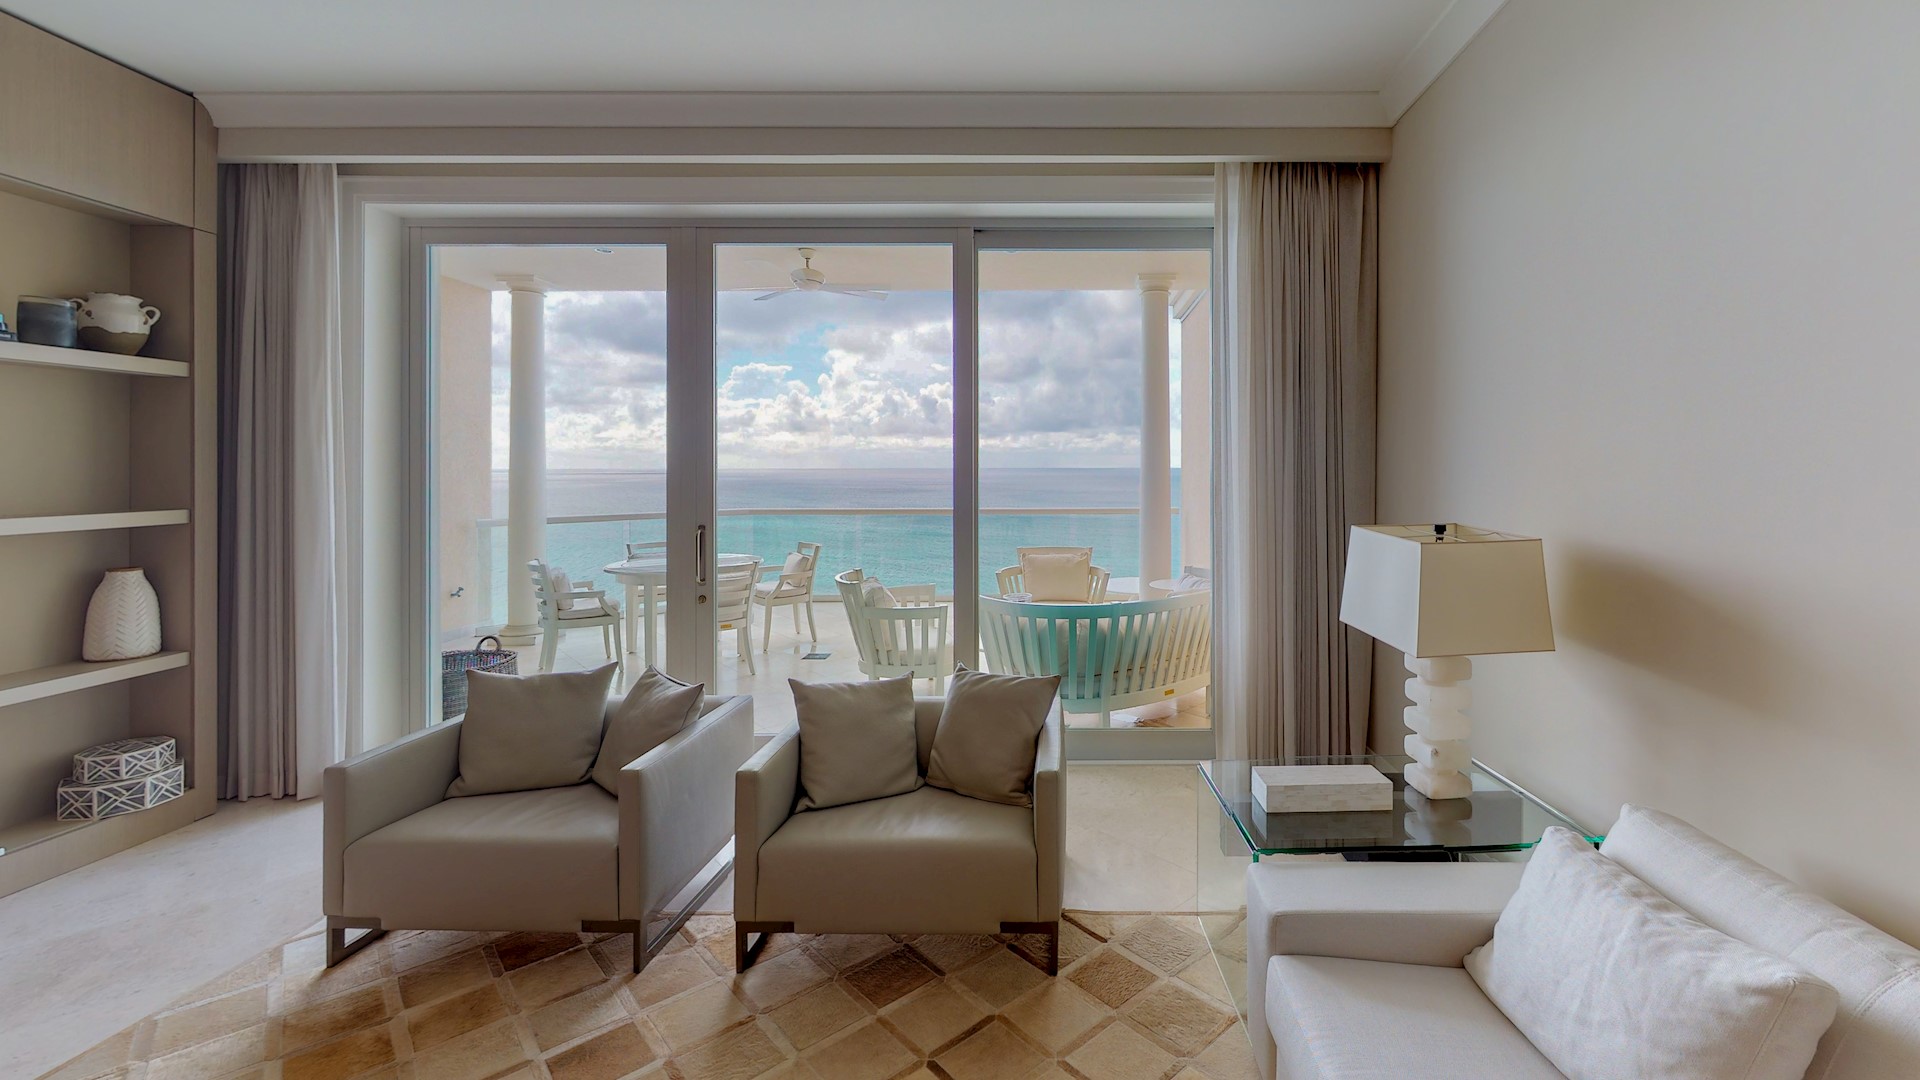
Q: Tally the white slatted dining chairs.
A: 4